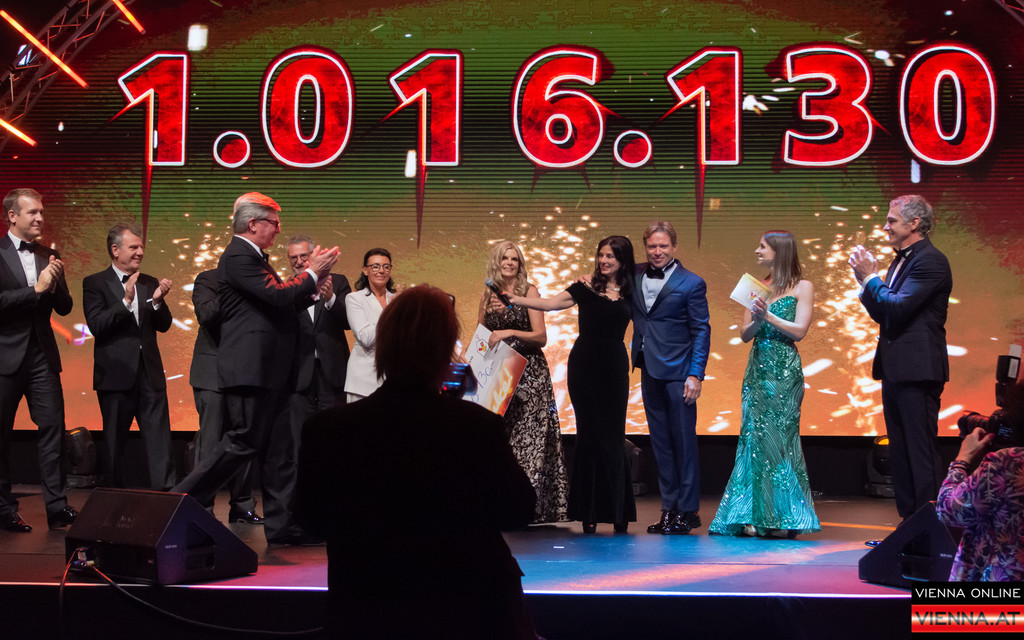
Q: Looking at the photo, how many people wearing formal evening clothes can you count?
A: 11